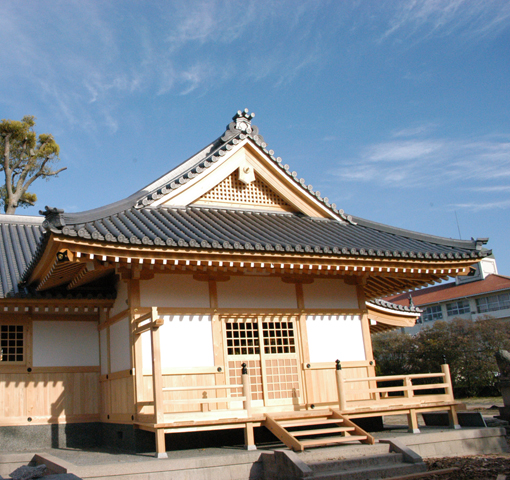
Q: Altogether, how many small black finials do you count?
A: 3